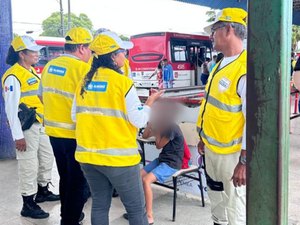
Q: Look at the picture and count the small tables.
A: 1